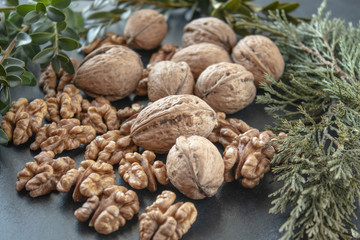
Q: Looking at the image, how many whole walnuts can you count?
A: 9